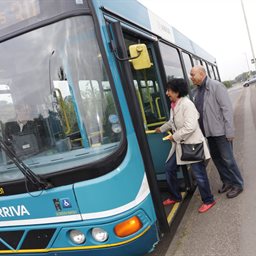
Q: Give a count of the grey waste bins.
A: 0